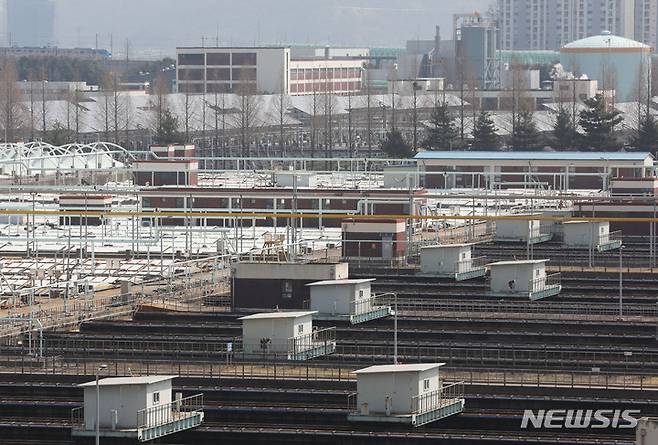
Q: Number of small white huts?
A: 8